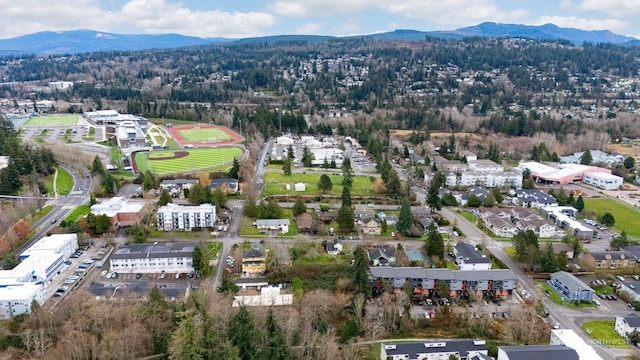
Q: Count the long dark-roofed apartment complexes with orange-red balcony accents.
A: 1